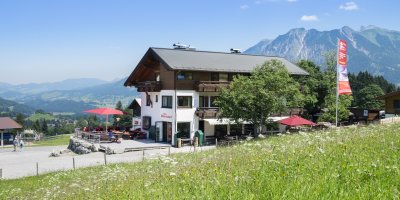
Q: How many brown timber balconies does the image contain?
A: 3